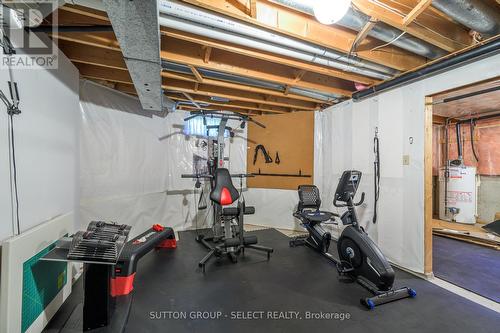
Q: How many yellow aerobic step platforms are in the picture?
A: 0